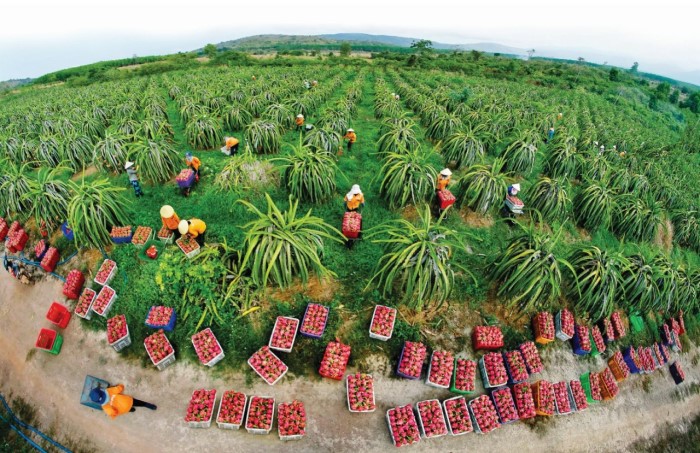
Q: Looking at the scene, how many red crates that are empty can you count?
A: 2